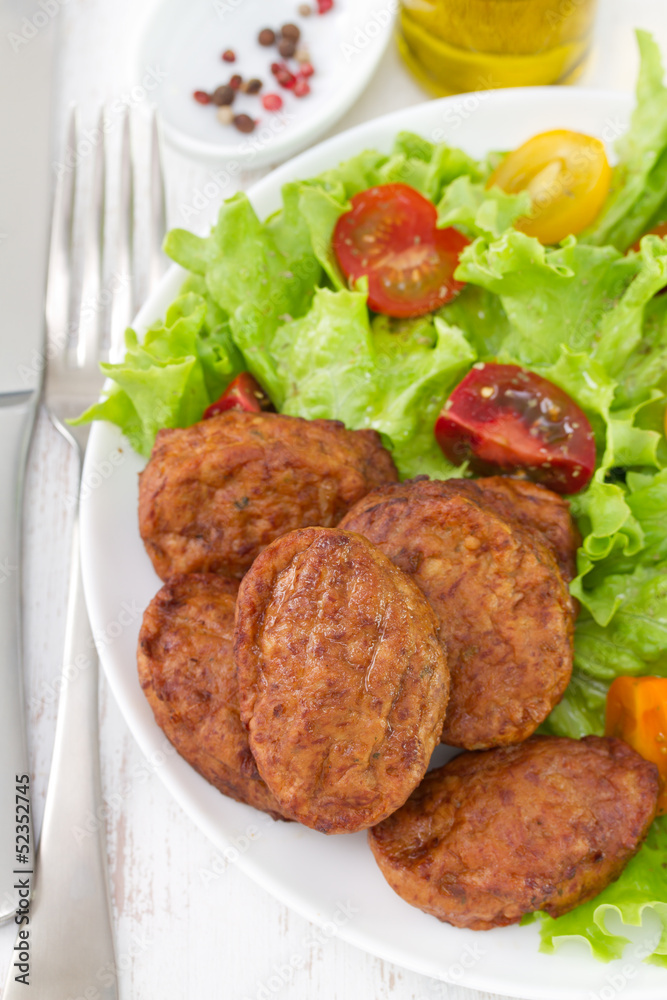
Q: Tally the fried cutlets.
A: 6